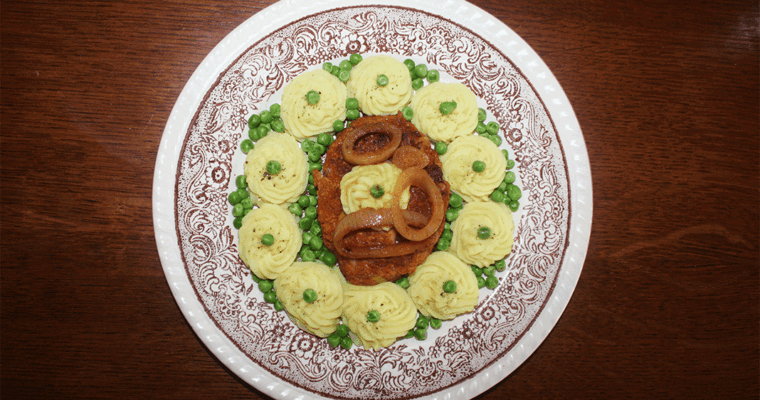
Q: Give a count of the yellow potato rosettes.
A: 11